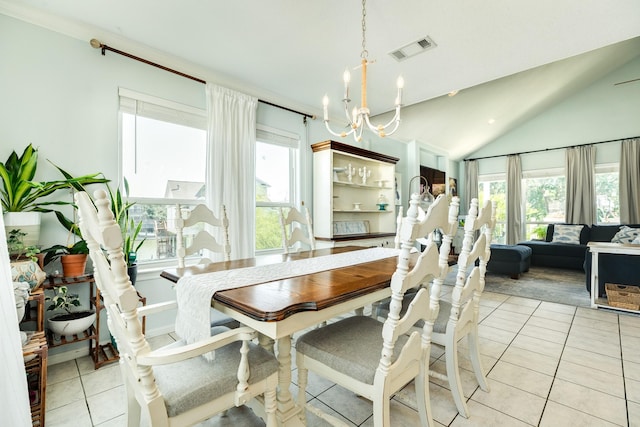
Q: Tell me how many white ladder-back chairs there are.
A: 6